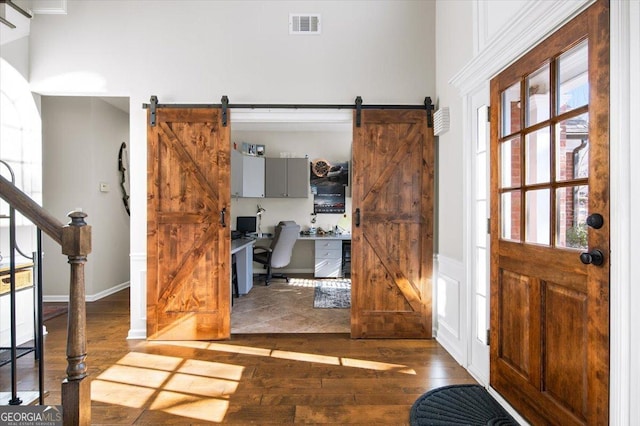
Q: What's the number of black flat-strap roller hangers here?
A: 4